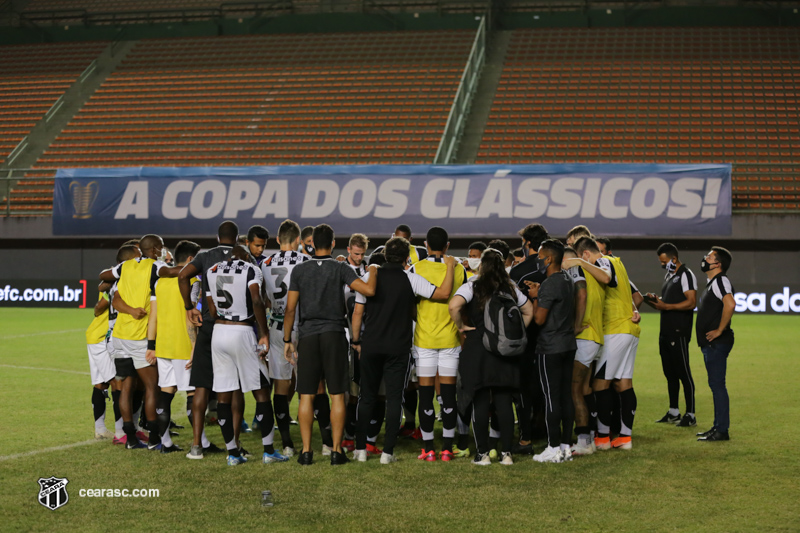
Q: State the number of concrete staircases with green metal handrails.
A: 2